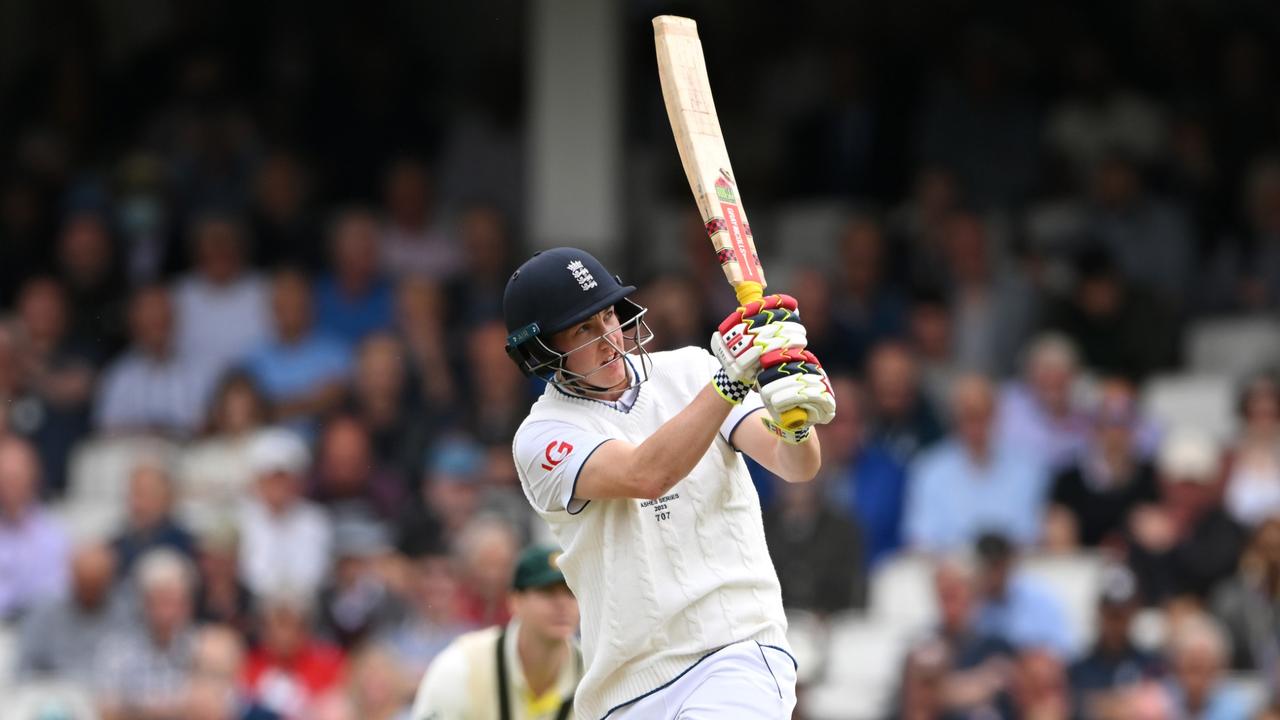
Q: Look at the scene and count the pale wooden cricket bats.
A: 1